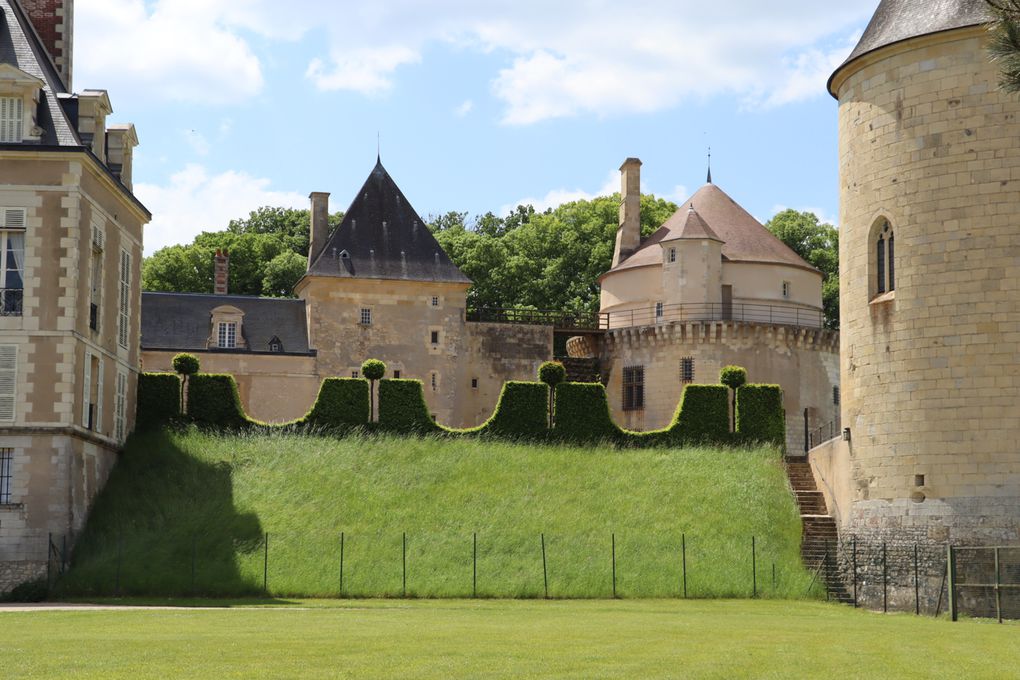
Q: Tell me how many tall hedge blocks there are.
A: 8